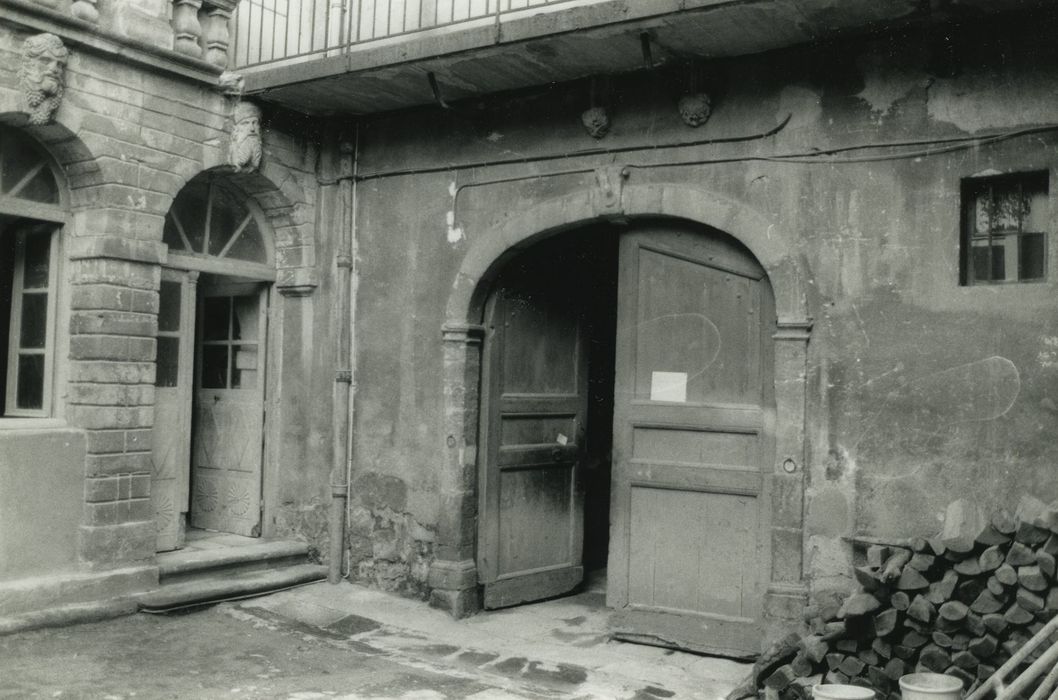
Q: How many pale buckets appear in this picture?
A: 2